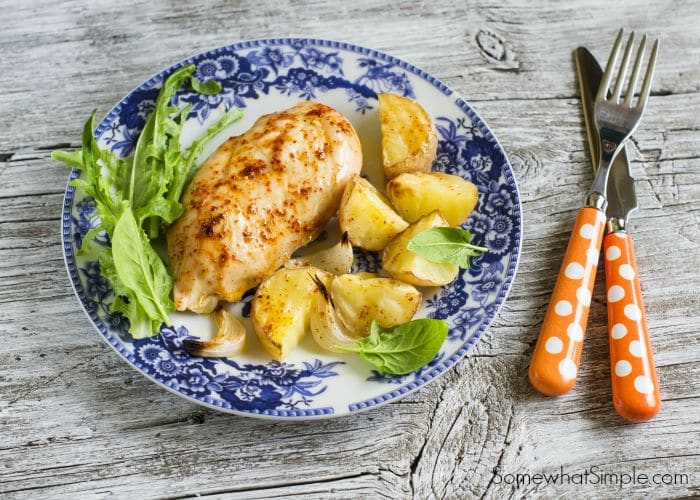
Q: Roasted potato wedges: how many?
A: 6